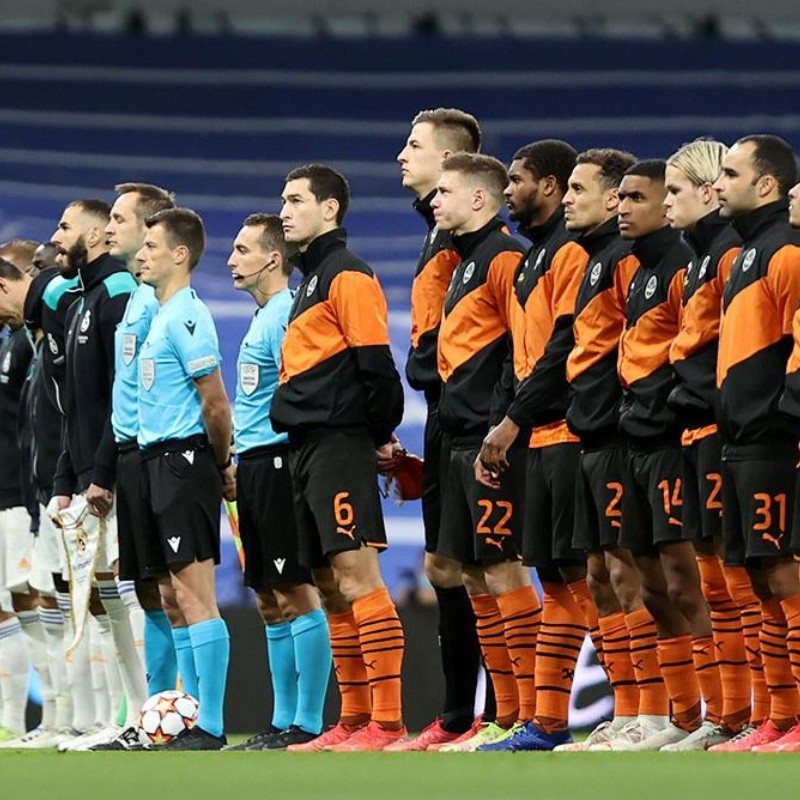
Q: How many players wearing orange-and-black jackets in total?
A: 9